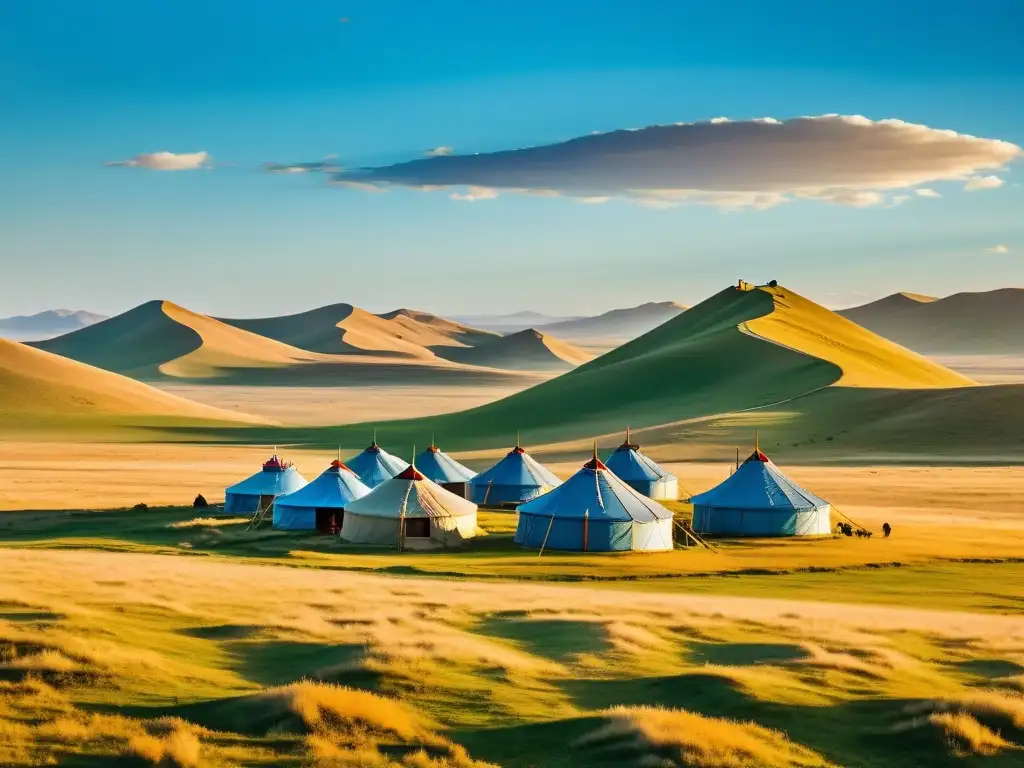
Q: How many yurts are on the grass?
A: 9